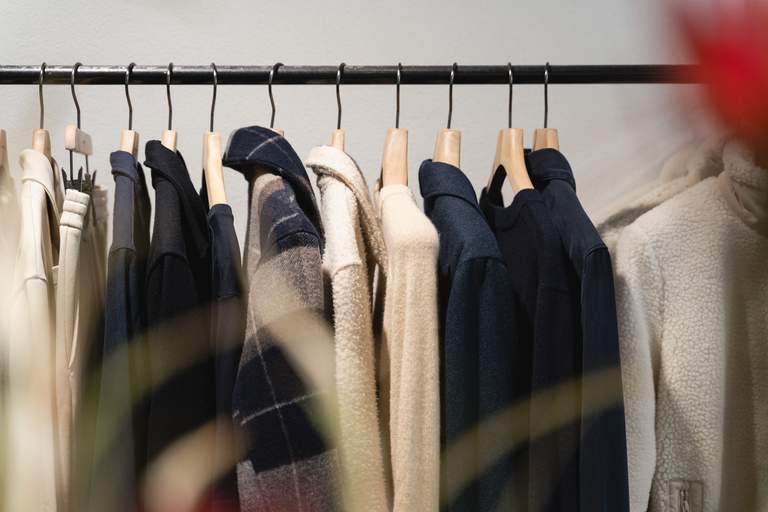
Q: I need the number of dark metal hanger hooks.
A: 11